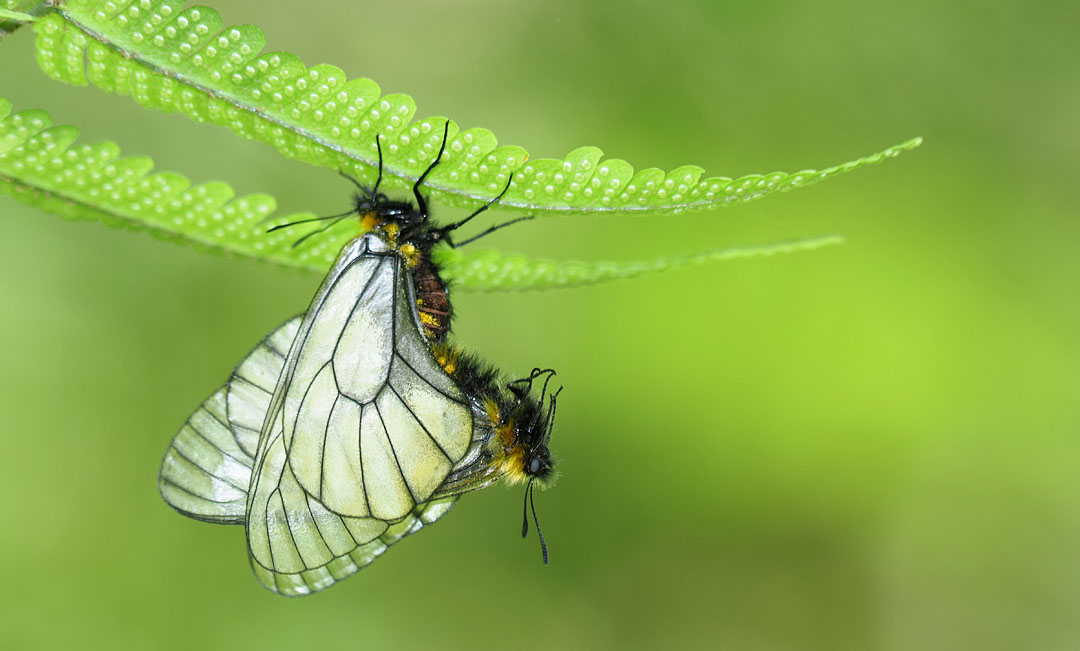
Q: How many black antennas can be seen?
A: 4